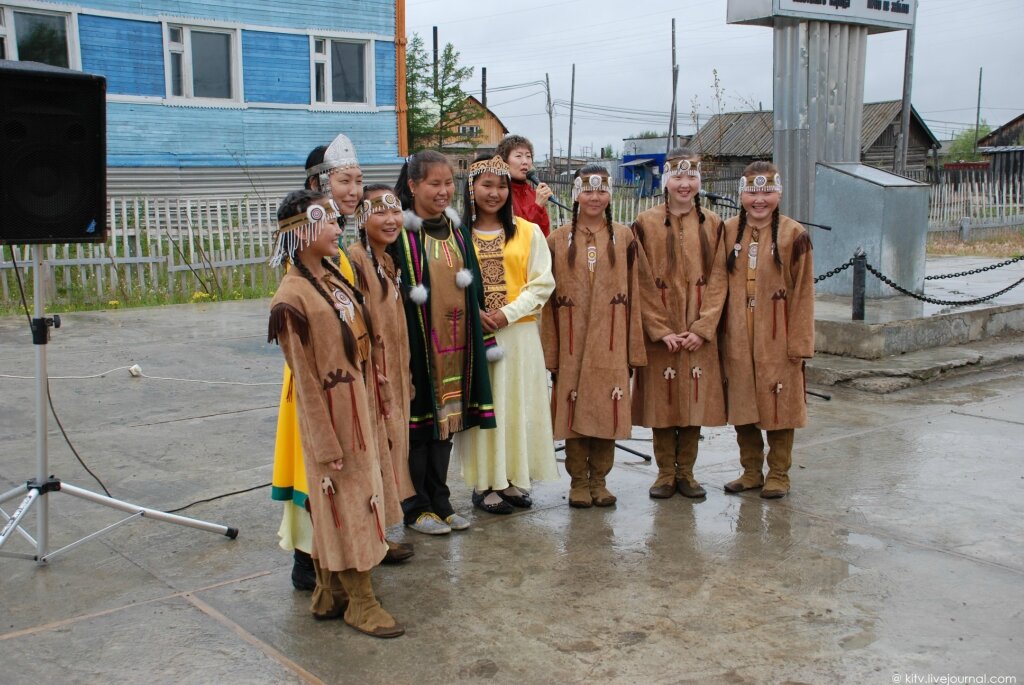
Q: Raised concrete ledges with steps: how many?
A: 1